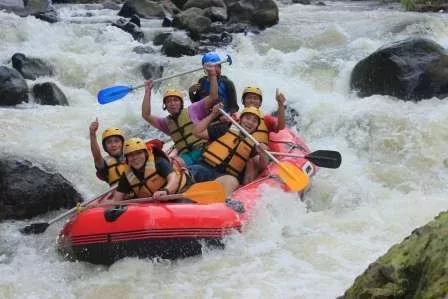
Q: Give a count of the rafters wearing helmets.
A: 6